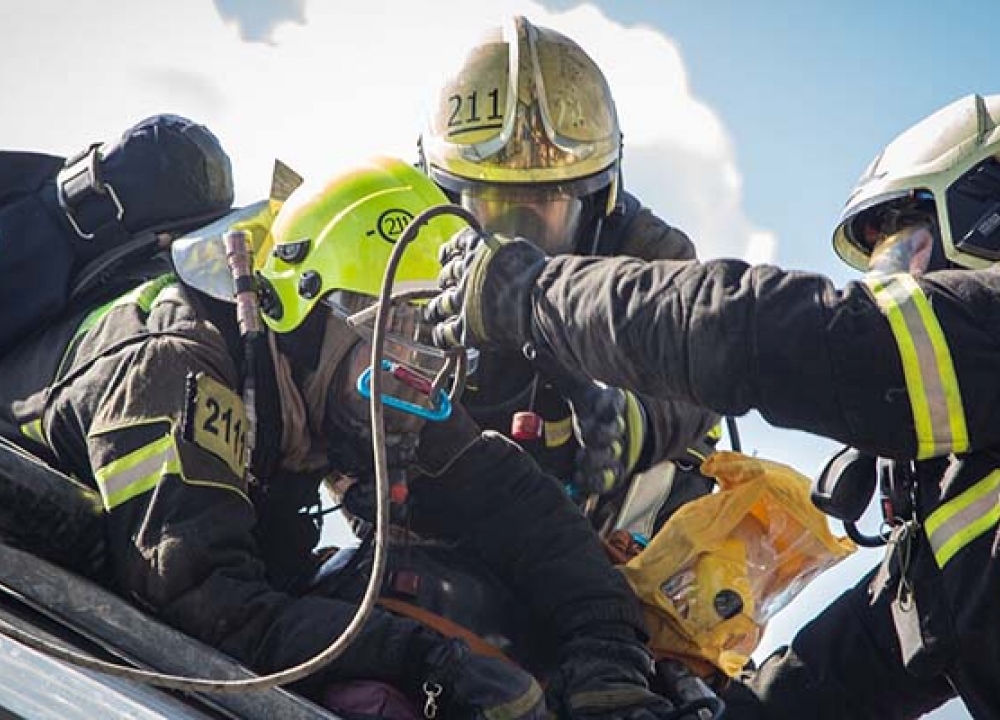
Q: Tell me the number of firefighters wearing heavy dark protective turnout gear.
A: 3